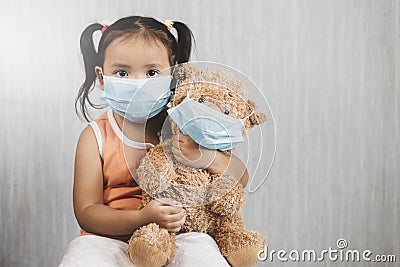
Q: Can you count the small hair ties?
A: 2